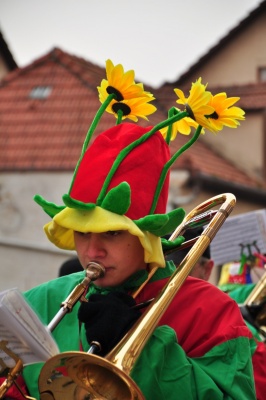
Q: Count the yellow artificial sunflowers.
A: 5